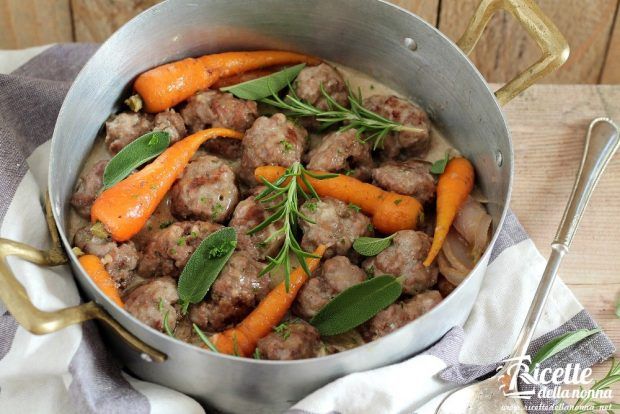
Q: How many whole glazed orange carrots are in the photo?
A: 6